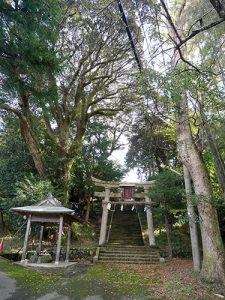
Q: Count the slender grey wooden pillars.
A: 4